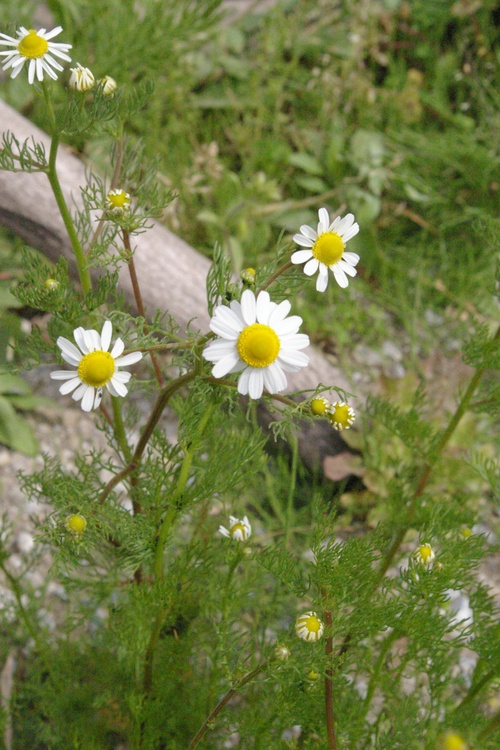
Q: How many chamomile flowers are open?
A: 4